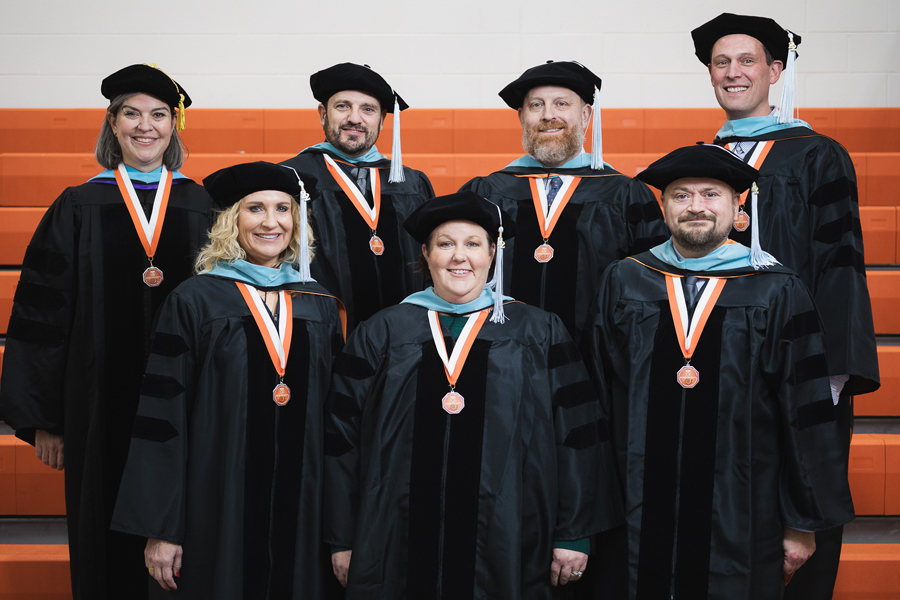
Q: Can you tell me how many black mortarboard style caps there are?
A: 7